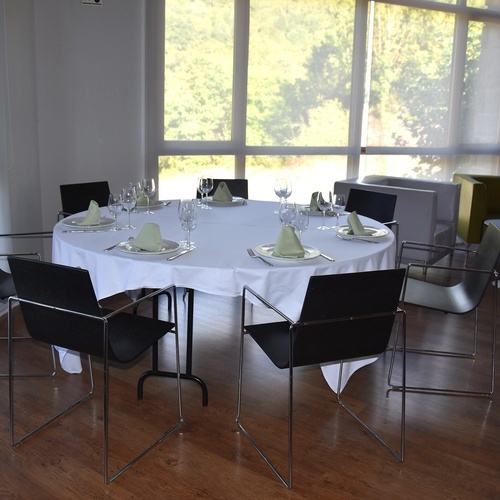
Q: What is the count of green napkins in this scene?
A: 7